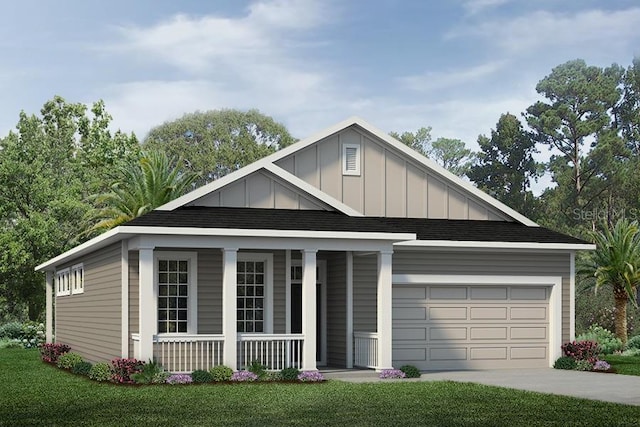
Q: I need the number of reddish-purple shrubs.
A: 3